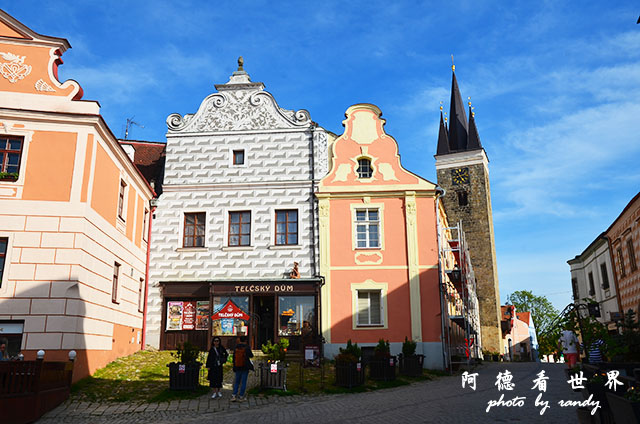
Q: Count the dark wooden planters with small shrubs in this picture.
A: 5